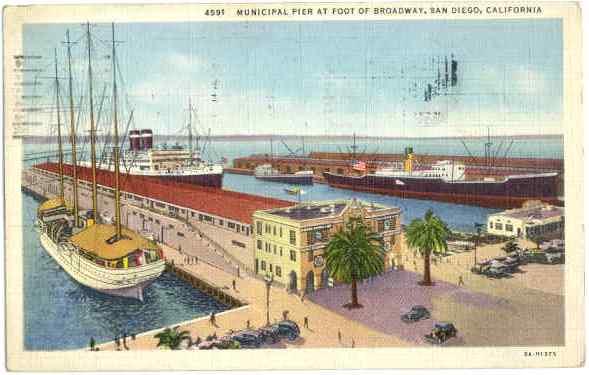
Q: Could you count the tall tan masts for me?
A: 4